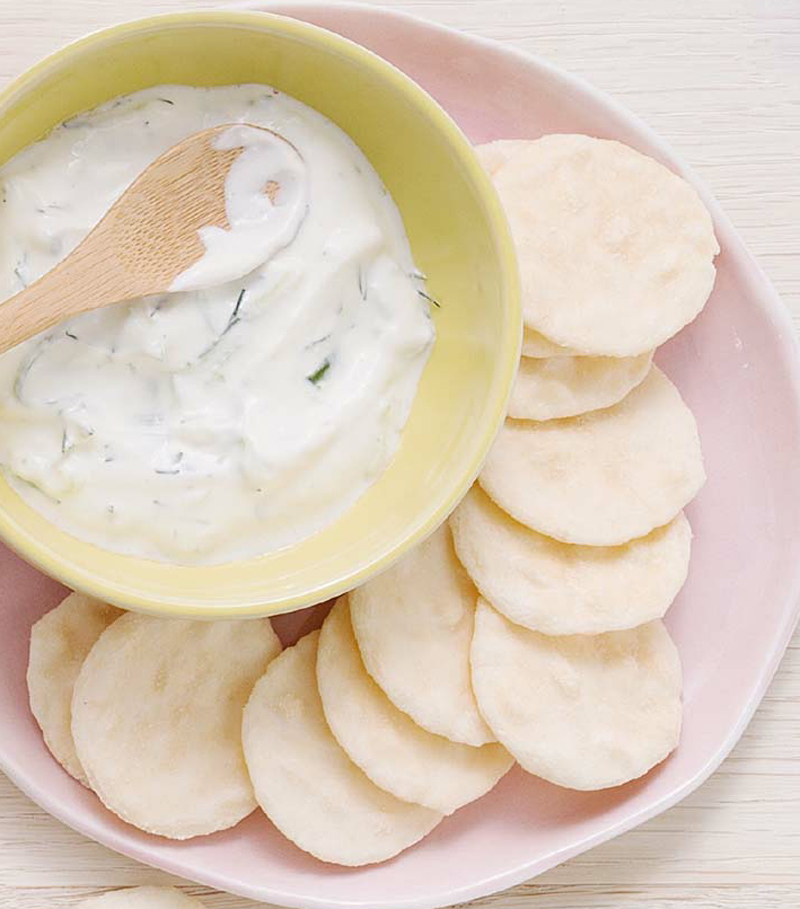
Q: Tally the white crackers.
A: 12